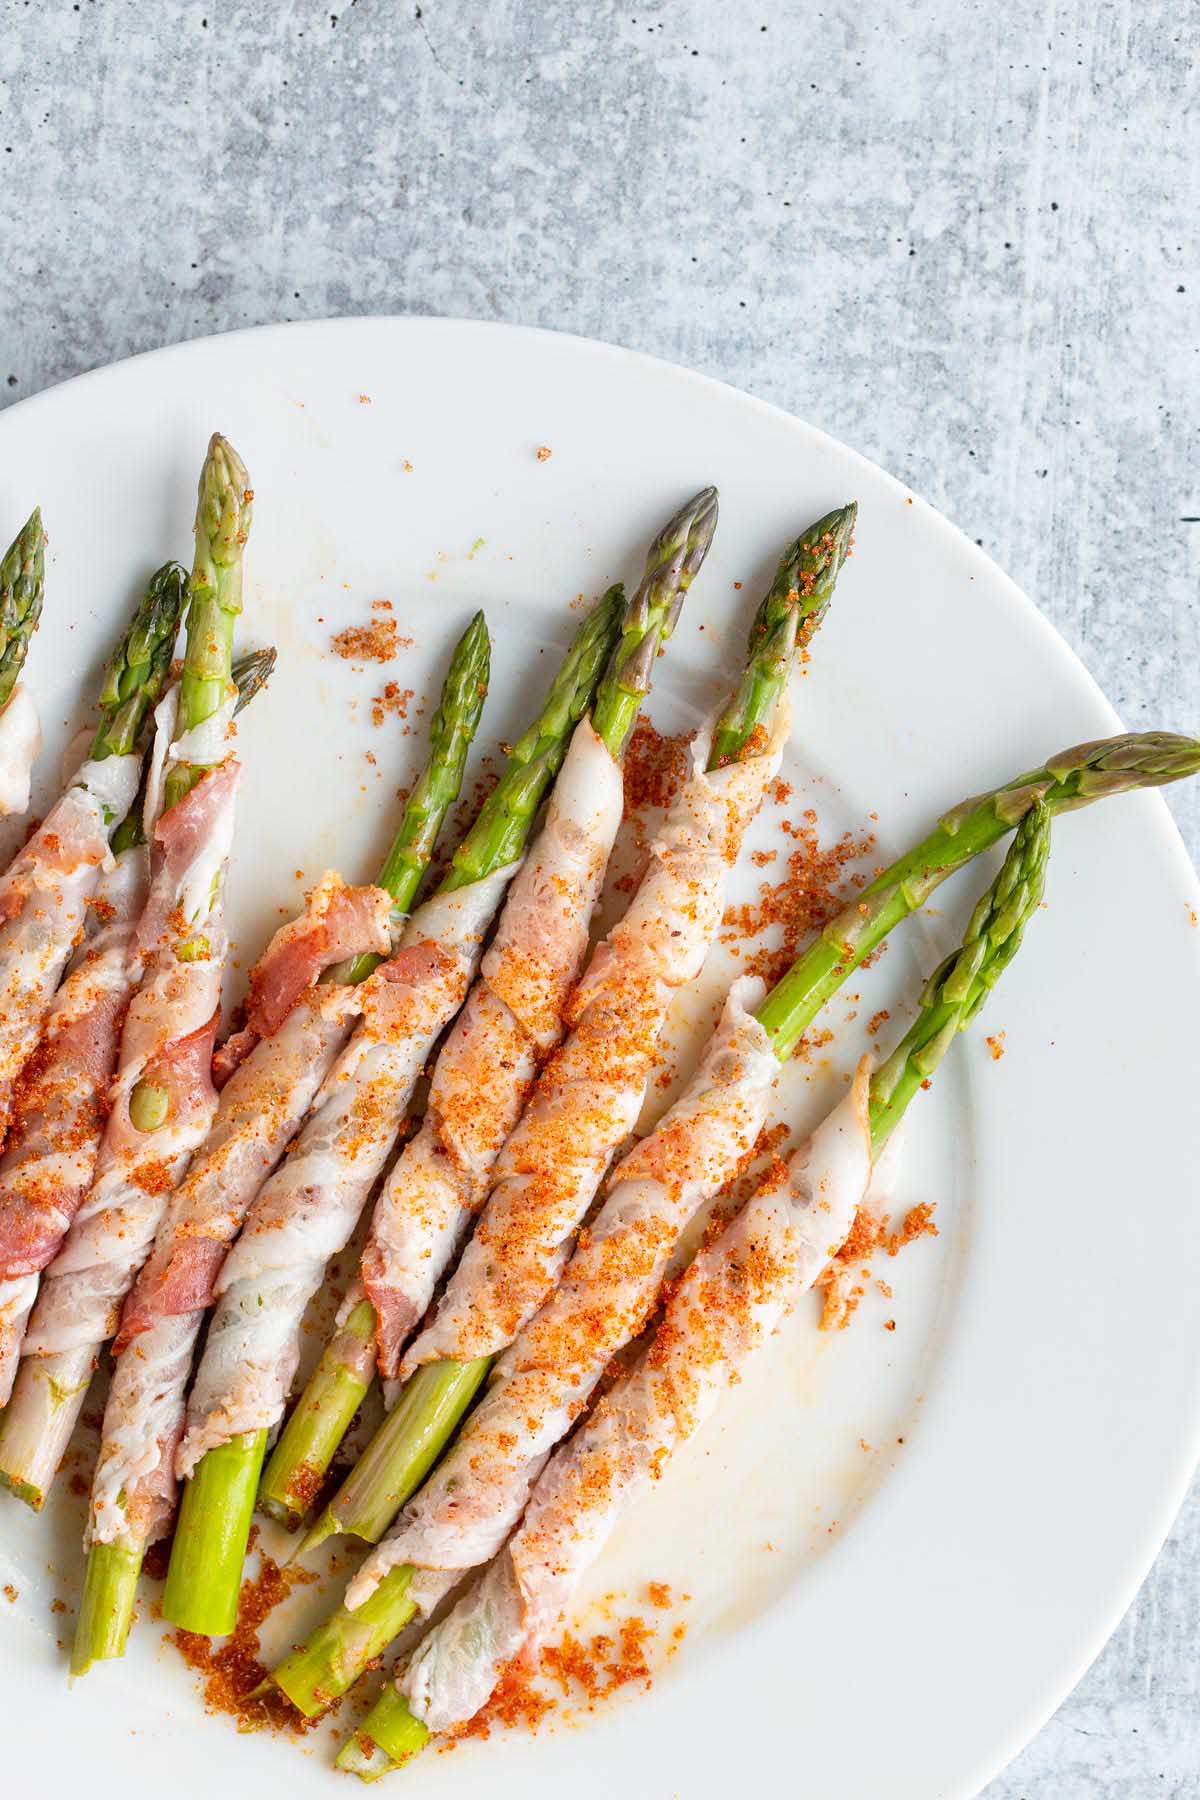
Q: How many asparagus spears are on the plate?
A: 10